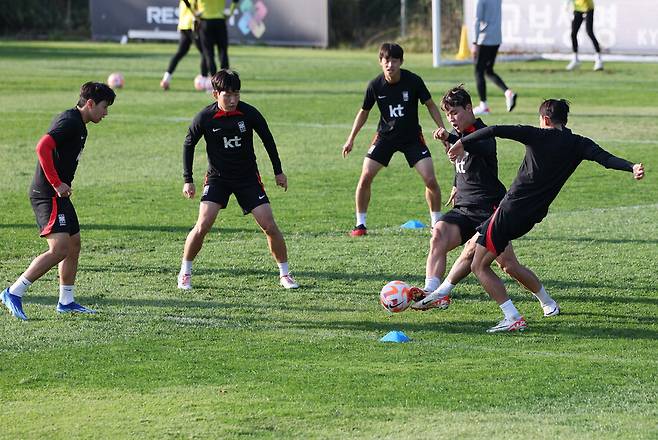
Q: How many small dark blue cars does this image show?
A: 0